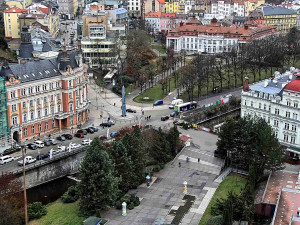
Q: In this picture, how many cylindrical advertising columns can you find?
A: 3